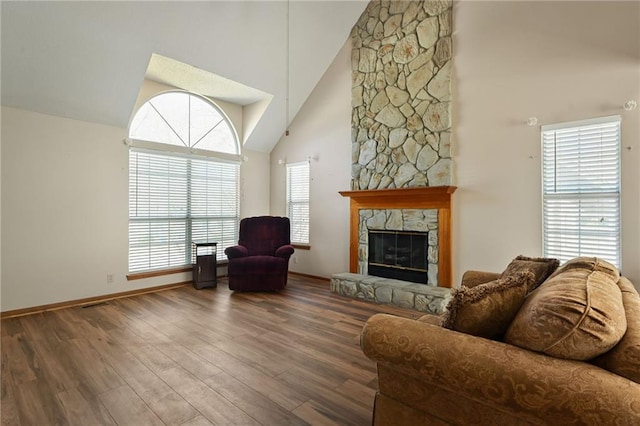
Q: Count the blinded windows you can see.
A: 3